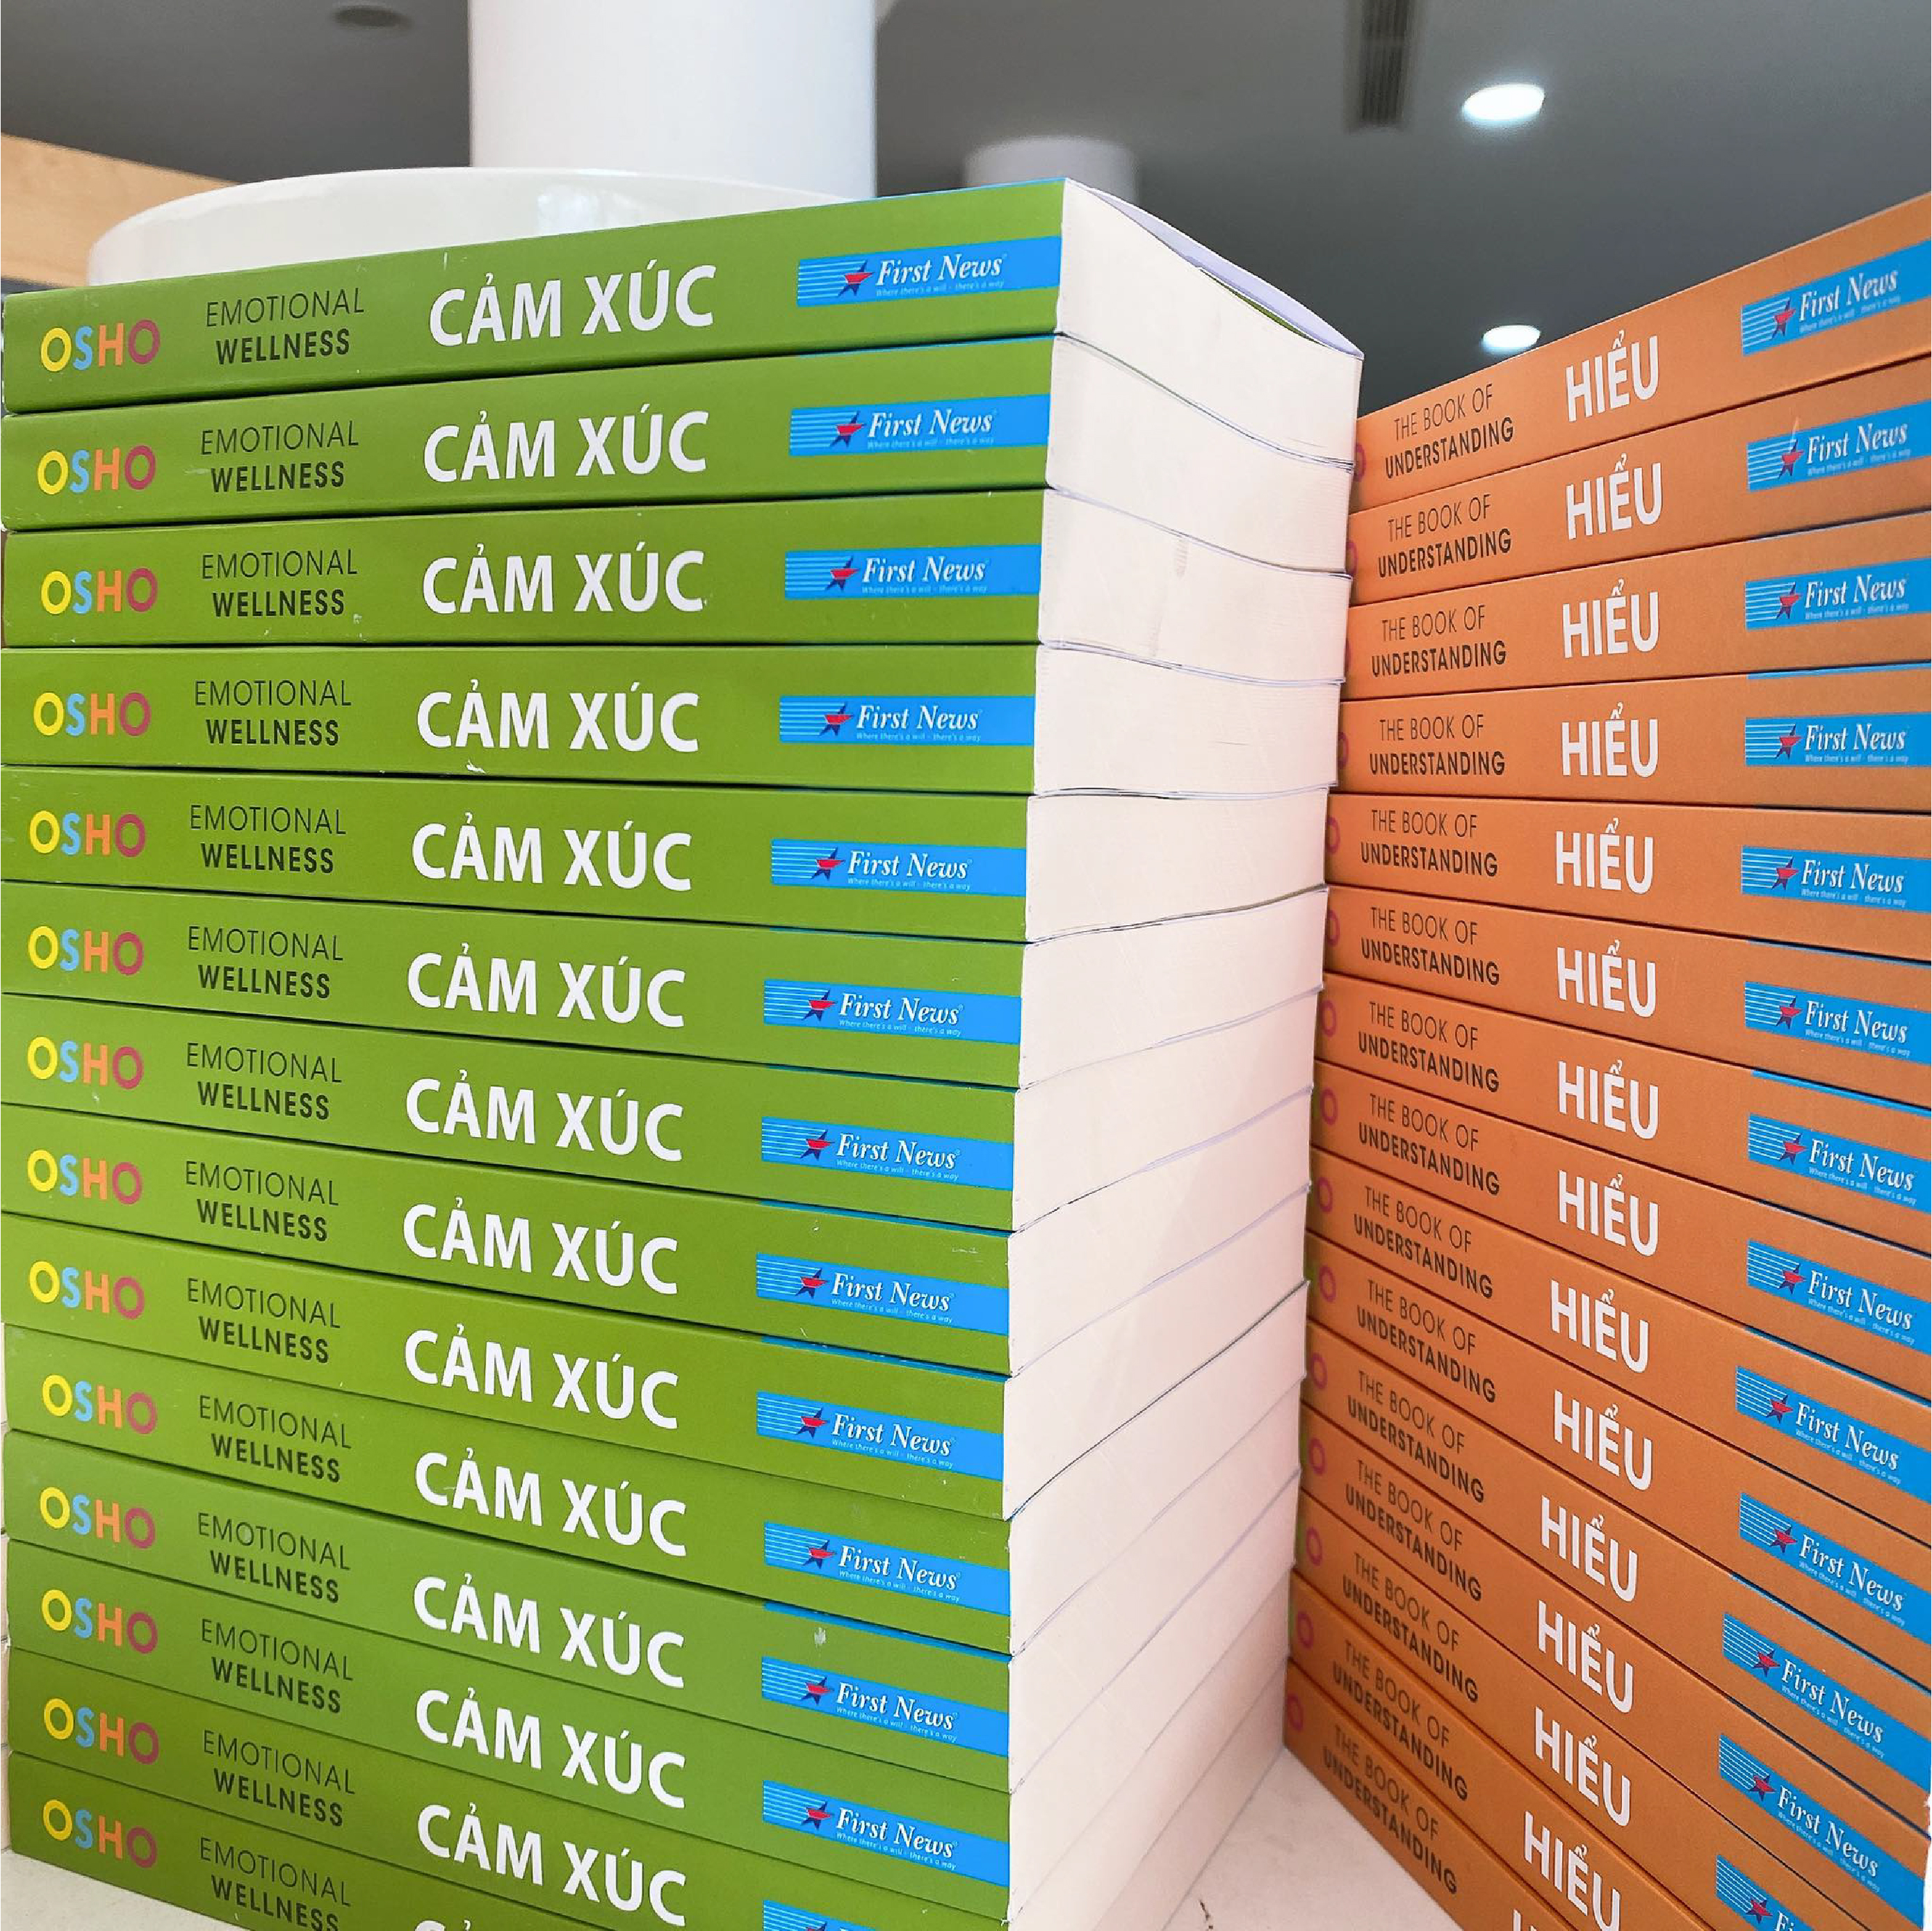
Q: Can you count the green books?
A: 14